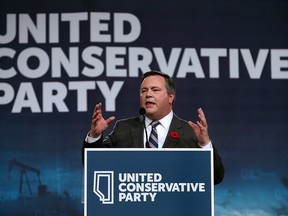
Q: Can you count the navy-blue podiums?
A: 1